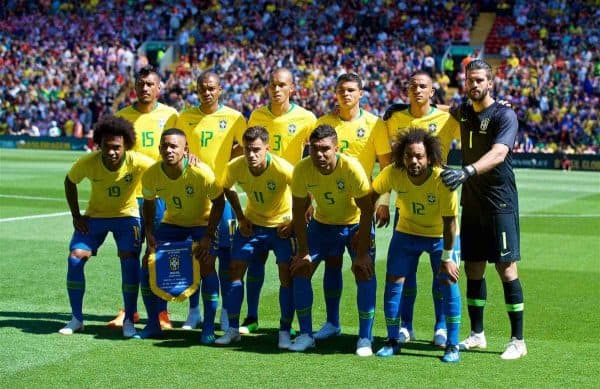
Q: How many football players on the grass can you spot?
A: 11